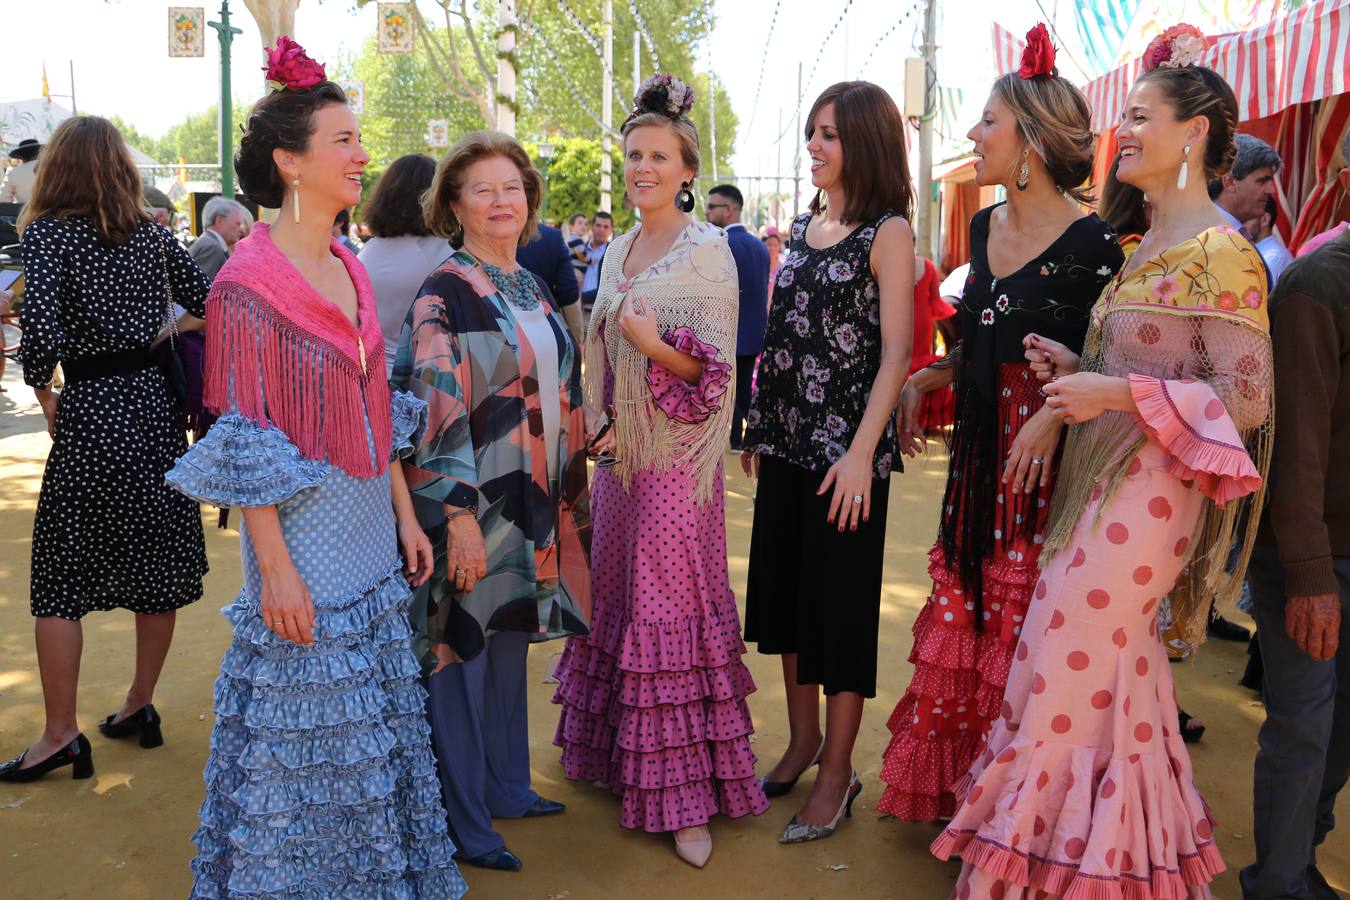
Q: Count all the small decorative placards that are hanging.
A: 4